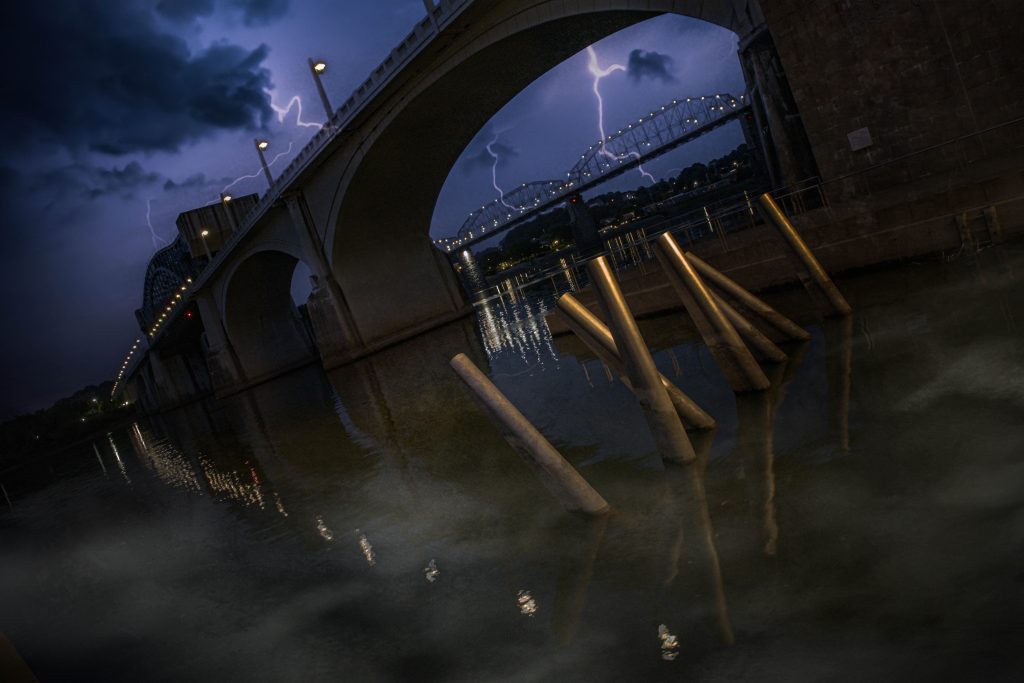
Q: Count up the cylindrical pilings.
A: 7